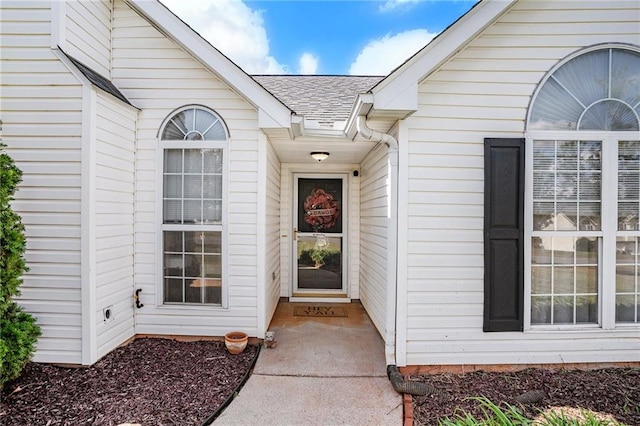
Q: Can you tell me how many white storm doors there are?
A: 1